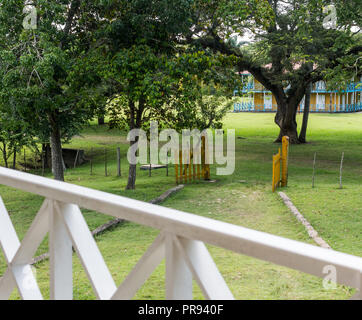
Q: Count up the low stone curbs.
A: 2